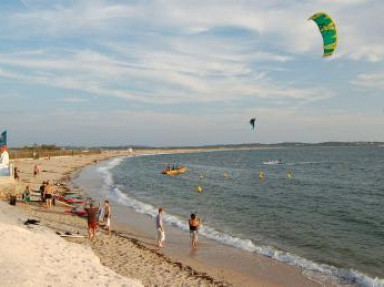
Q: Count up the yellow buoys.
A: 5